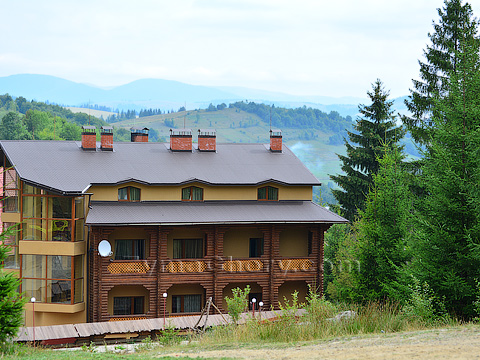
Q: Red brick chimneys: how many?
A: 6